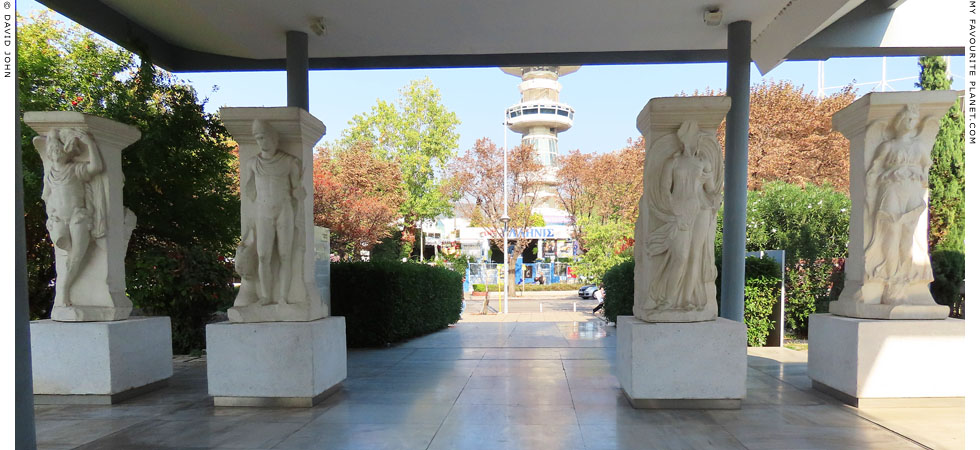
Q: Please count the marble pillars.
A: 4